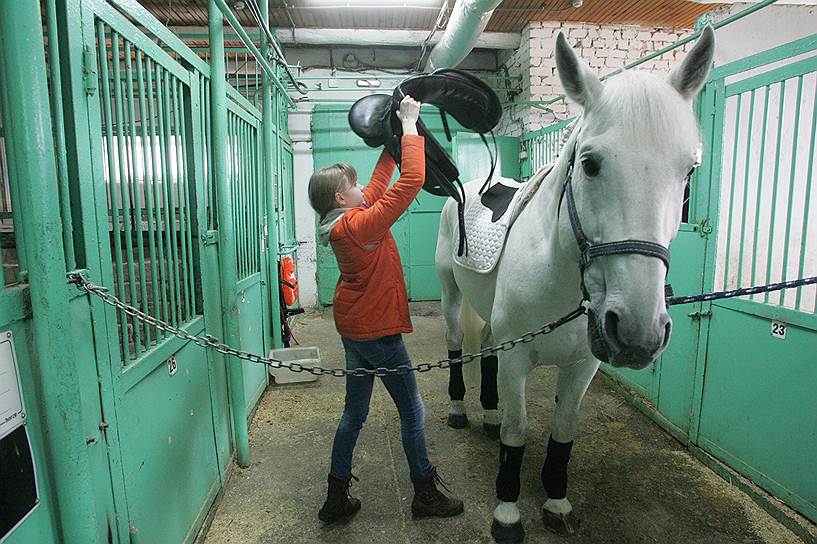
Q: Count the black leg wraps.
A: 4